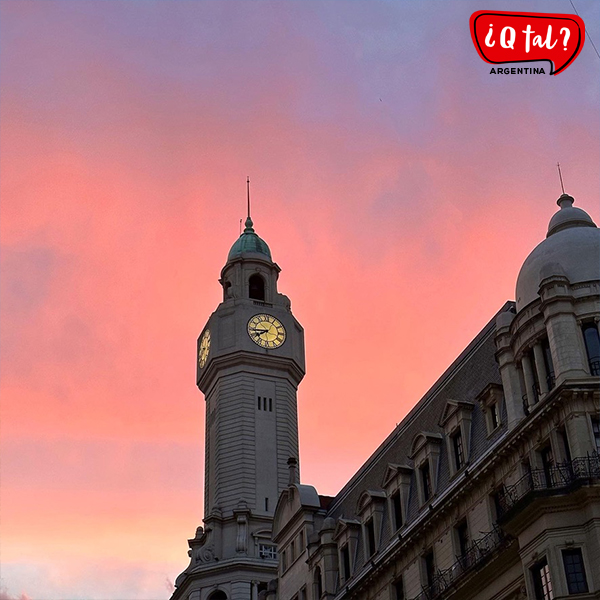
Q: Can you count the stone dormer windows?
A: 6